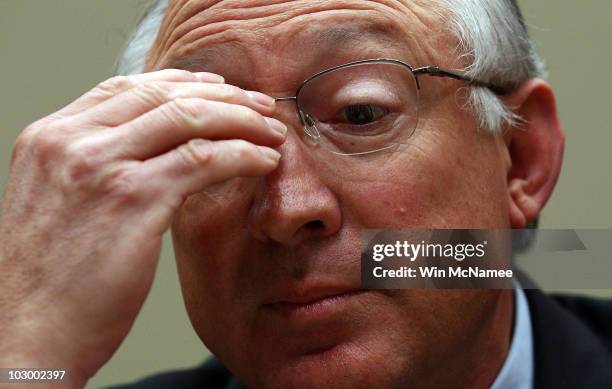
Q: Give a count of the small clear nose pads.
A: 1